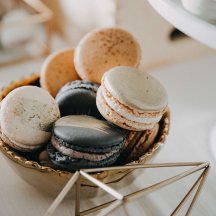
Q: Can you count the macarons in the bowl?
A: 7